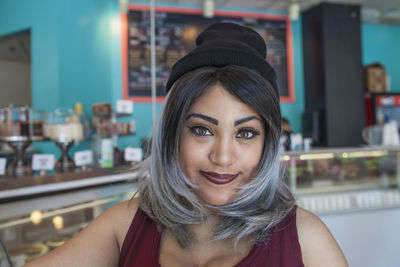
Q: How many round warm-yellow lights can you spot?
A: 2